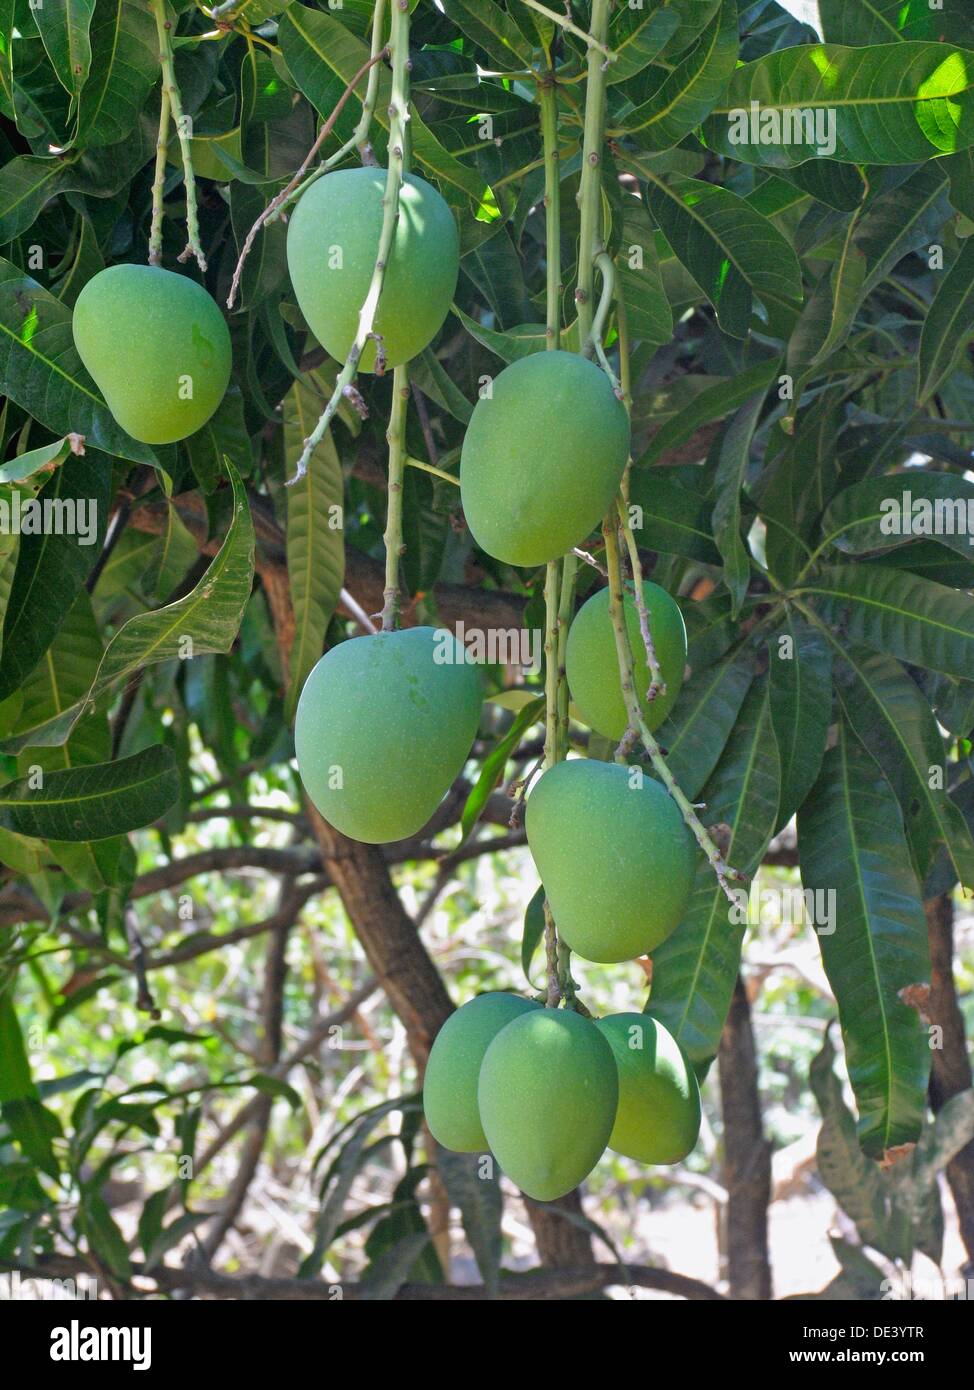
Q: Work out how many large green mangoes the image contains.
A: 9